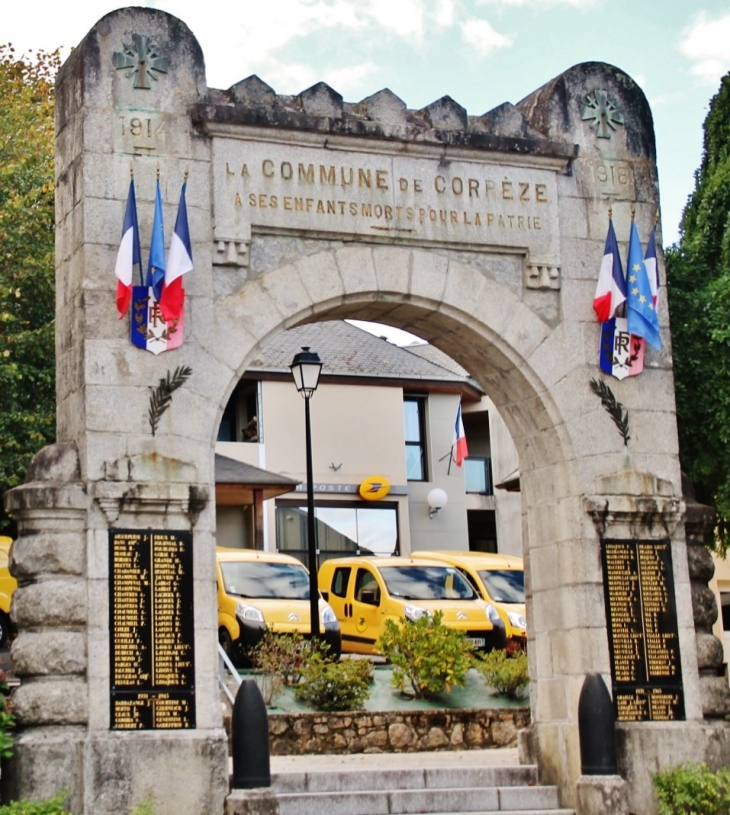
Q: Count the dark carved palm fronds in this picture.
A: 2